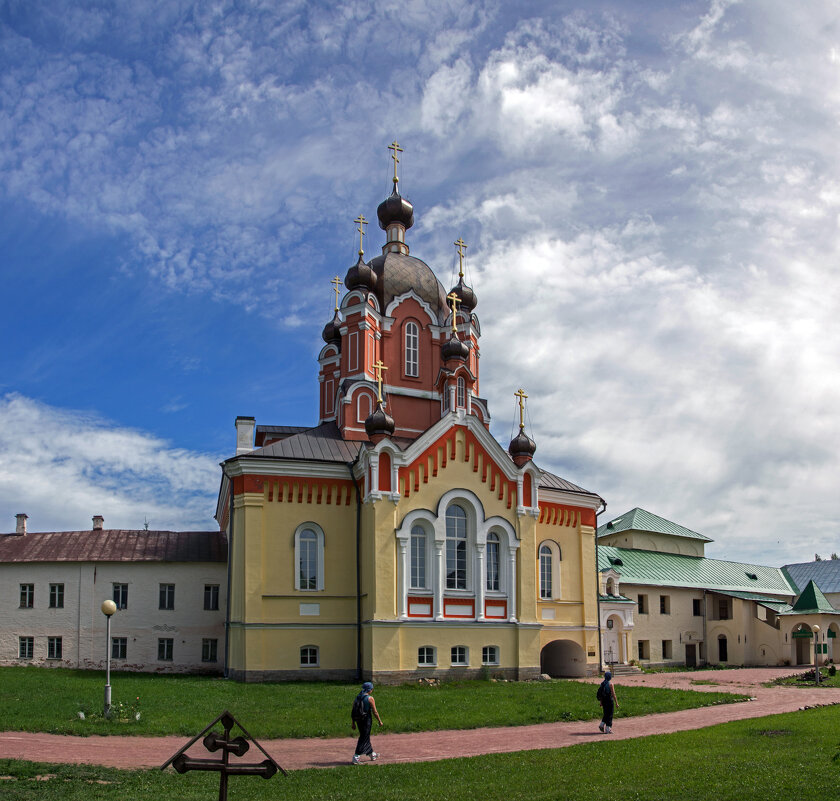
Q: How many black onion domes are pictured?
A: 7